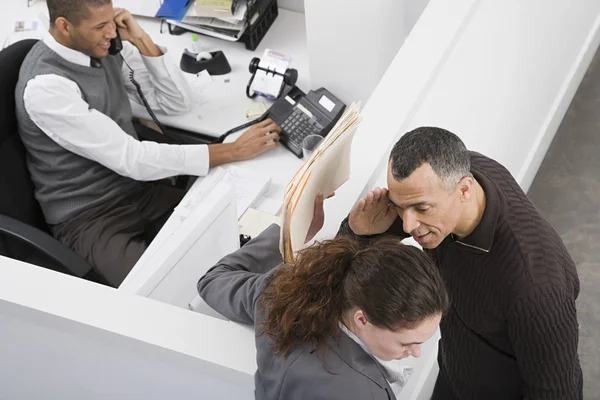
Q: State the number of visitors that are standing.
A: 2